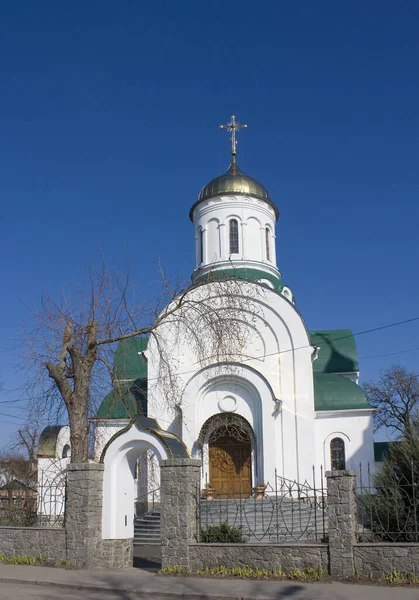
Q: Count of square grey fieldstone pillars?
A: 3